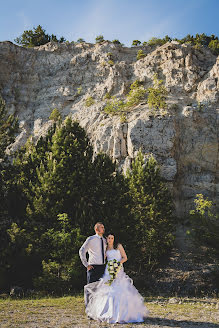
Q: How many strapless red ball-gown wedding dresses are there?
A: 0